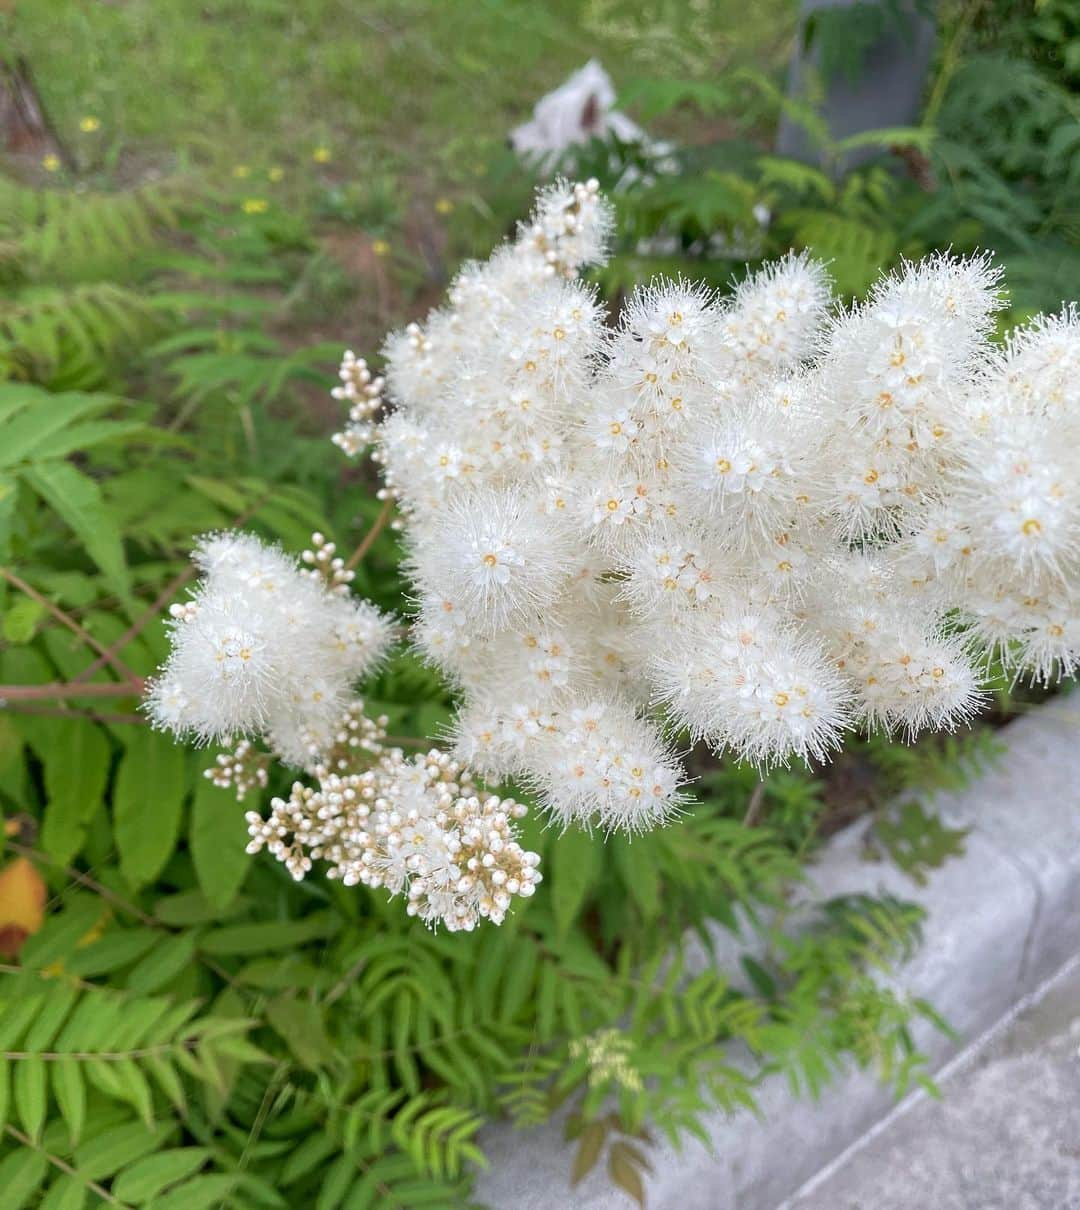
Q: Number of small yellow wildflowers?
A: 8